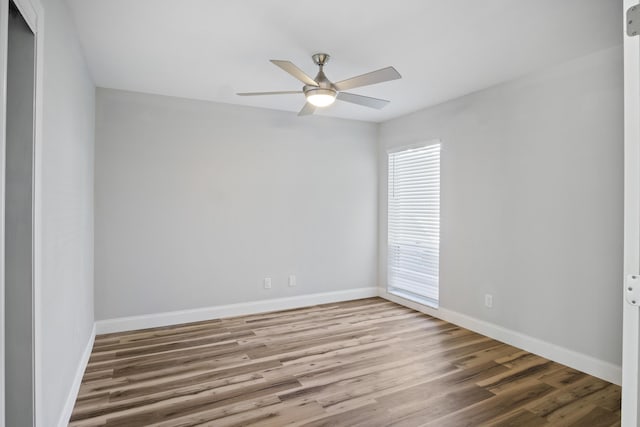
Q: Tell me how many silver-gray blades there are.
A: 5